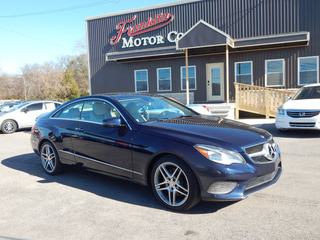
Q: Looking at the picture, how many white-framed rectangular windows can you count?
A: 6